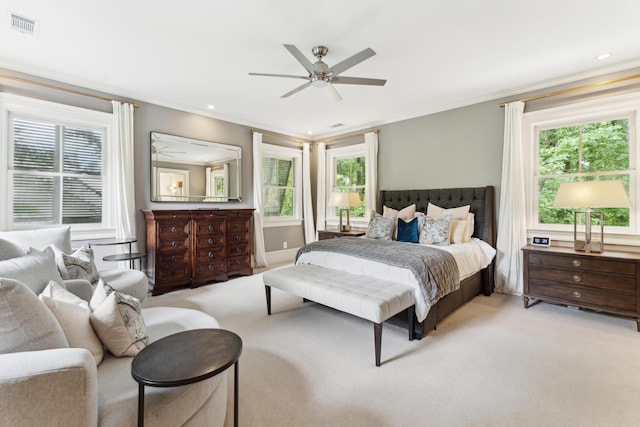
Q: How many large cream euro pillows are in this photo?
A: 2